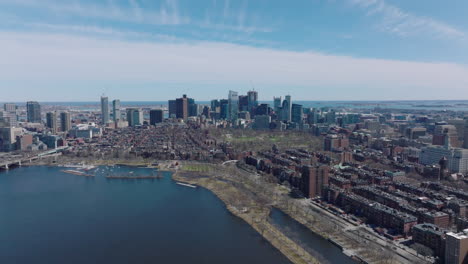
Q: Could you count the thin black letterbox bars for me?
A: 0